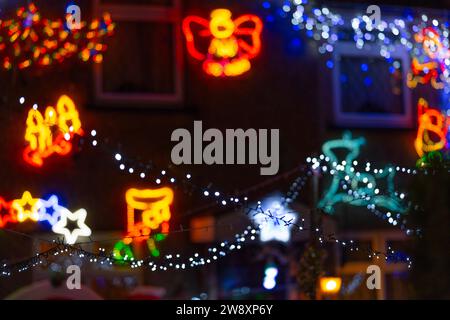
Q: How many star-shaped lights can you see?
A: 5